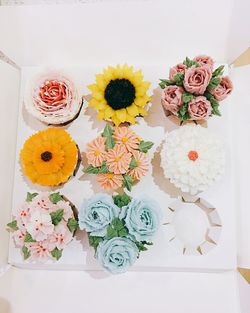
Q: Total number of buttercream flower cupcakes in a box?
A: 8